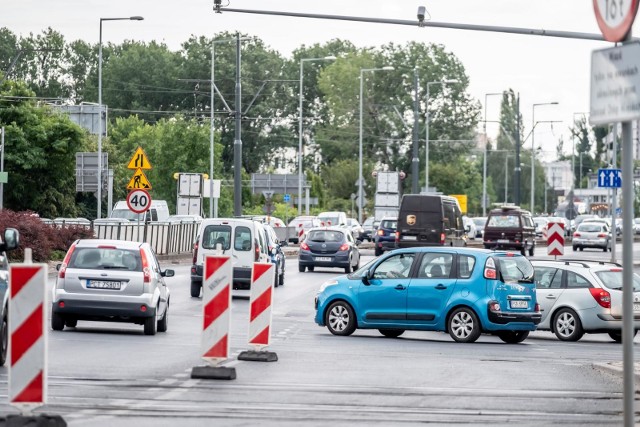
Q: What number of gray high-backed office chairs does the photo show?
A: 0